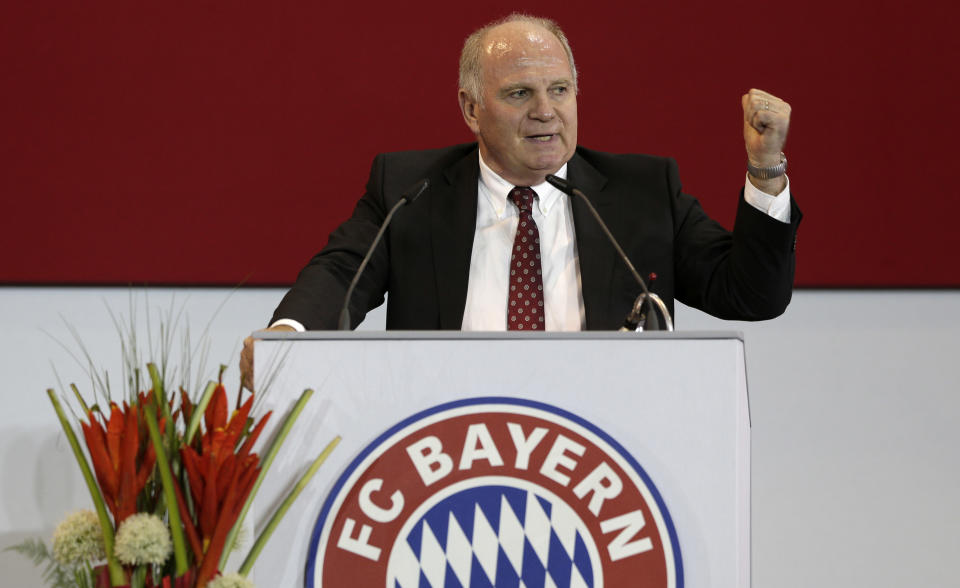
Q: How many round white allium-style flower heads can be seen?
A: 3